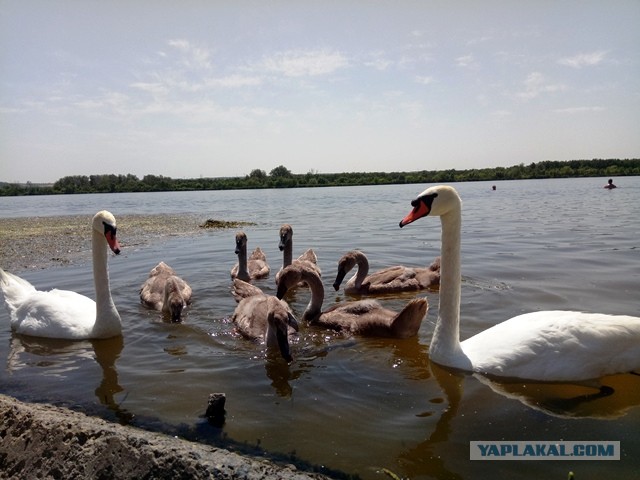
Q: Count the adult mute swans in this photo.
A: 2